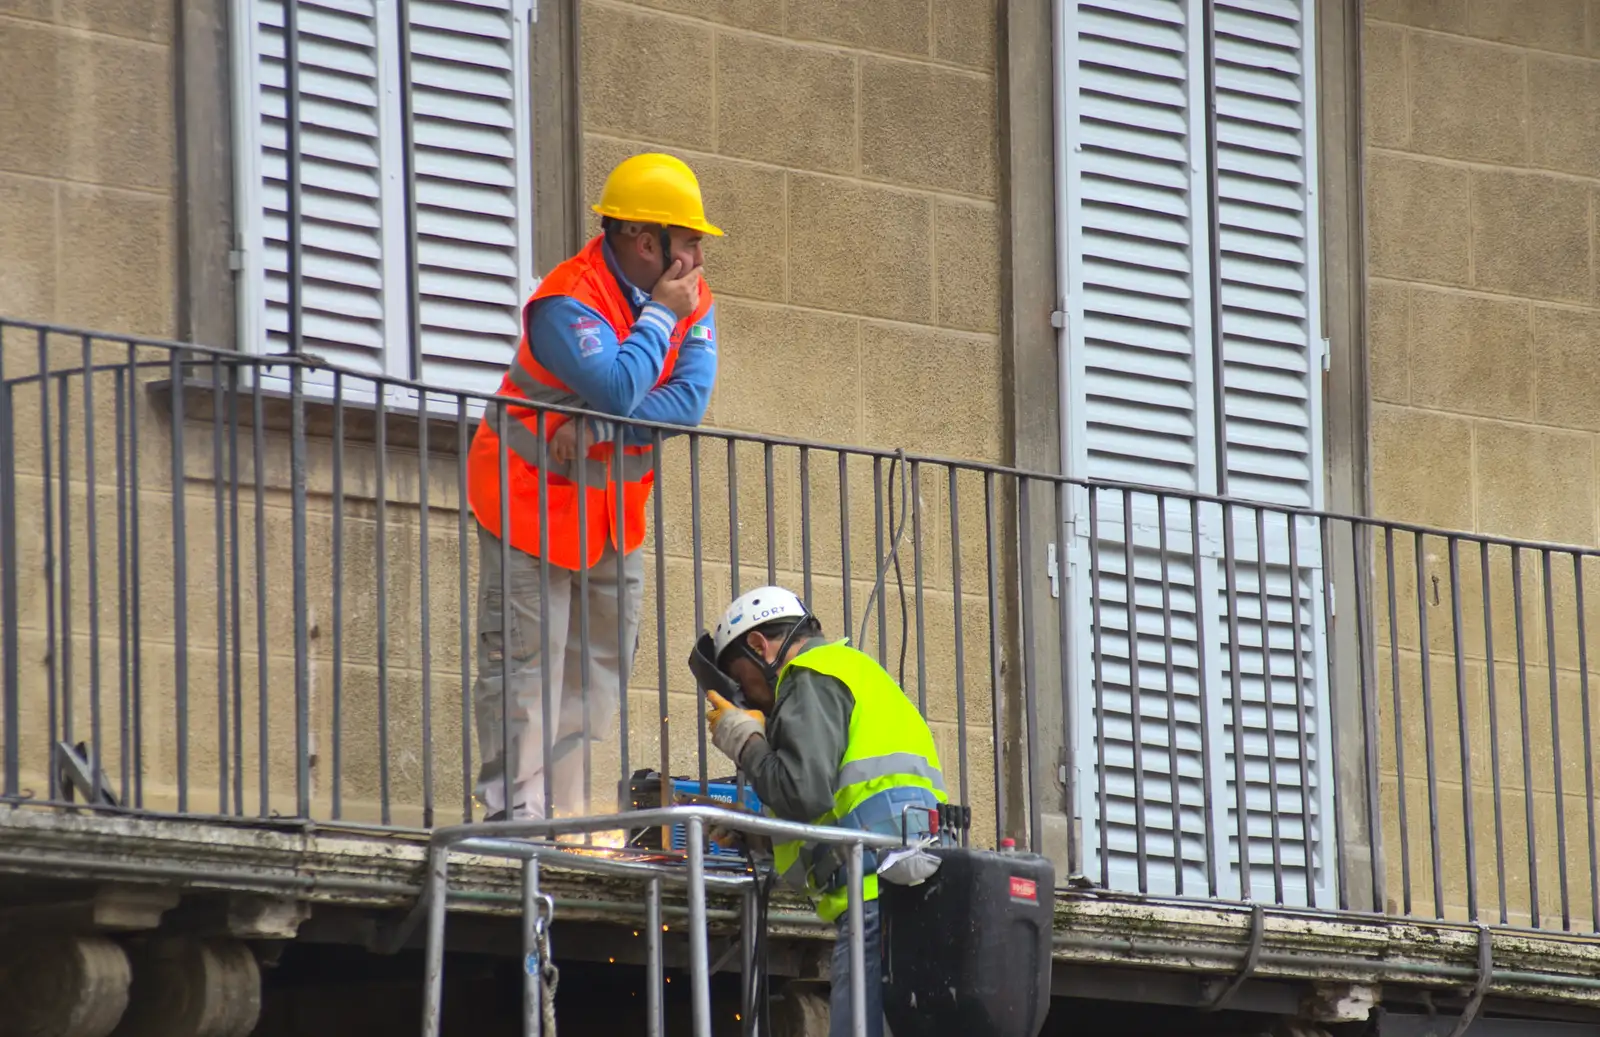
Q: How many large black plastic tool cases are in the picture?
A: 1